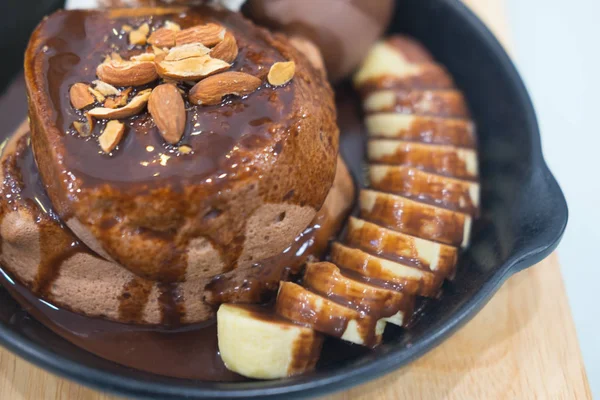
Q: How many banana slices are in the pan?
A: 11